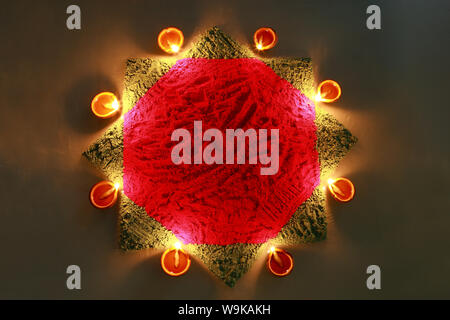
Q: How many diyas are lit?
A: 8